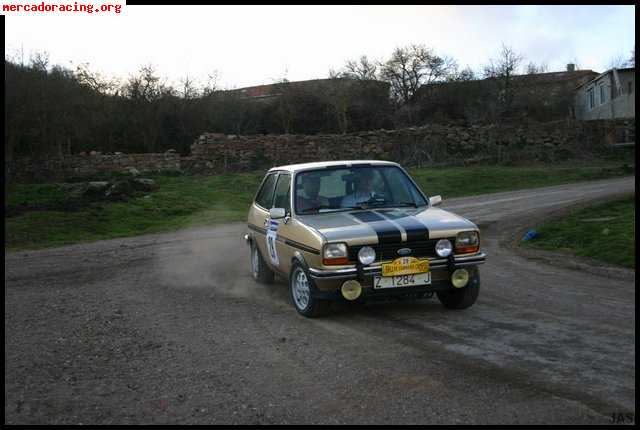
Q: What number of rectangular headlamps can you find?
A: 2